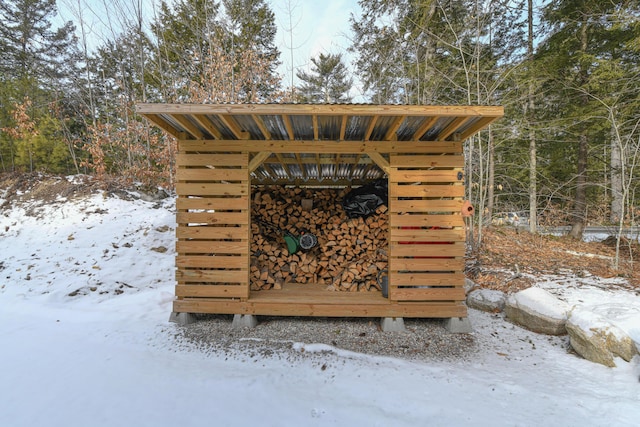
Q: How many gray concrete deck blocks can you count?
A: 4